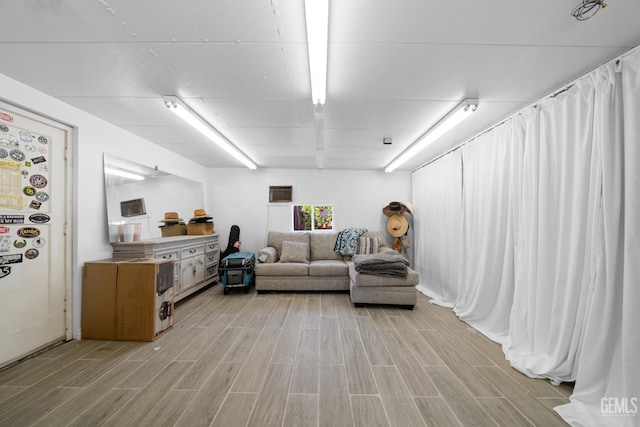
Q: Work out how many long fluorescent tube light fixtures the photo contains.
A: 3